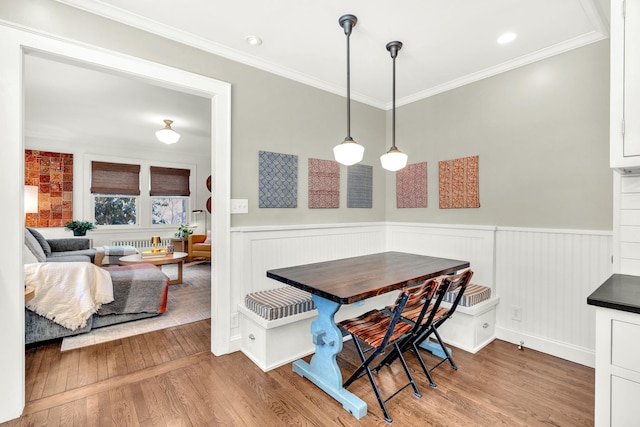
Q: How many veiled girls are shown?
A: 0